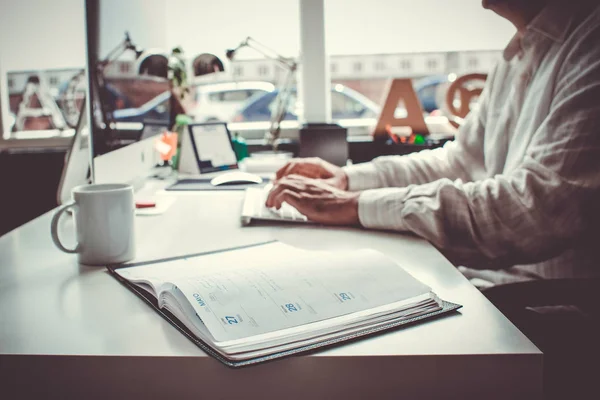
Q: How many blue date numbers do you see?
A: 3